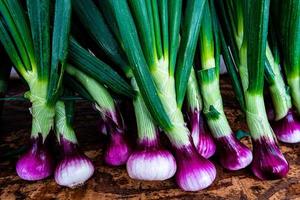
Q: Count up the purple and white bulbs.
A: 9